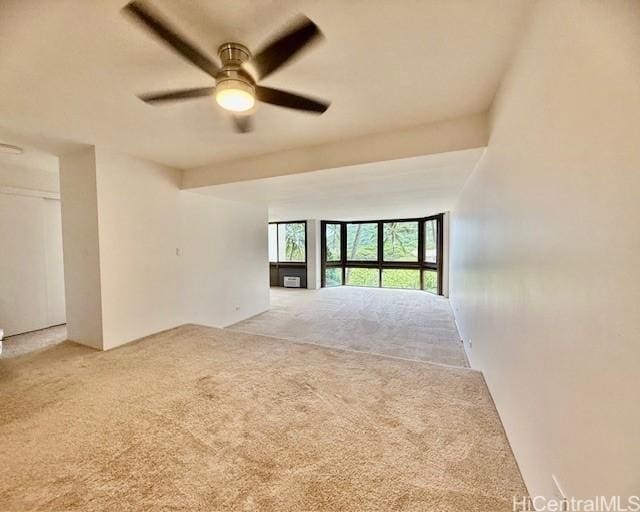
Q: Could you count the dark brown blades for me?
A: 5